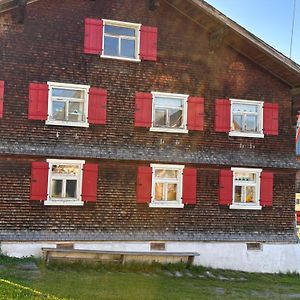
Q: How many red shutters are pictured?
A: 15